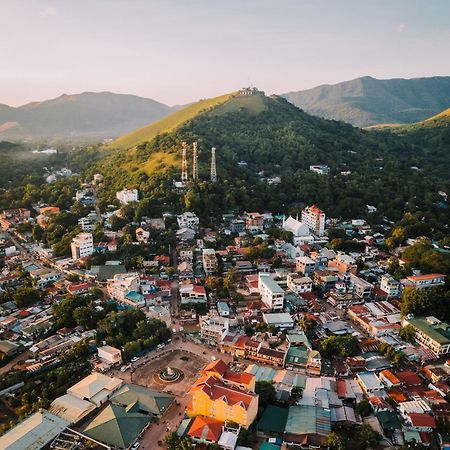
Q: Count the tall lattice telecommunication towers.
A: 3